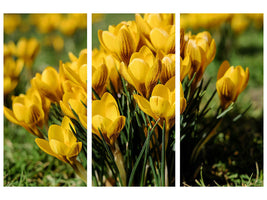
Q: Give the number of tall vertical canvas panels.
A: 3